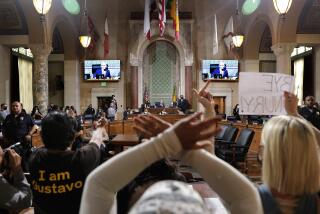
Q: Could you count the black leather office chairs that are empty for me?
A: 3